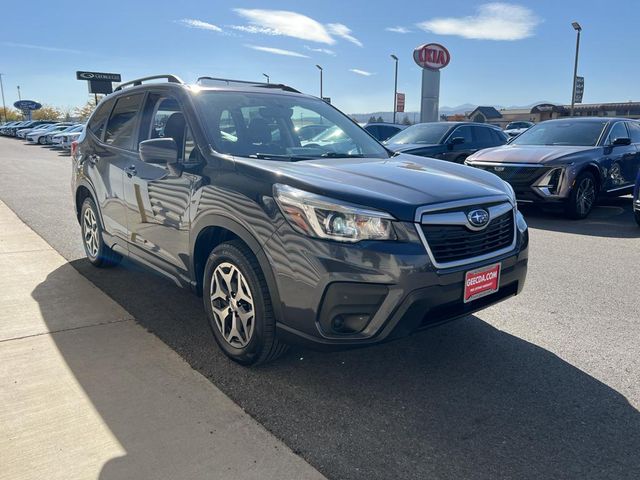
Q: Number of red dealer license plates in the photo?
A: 1